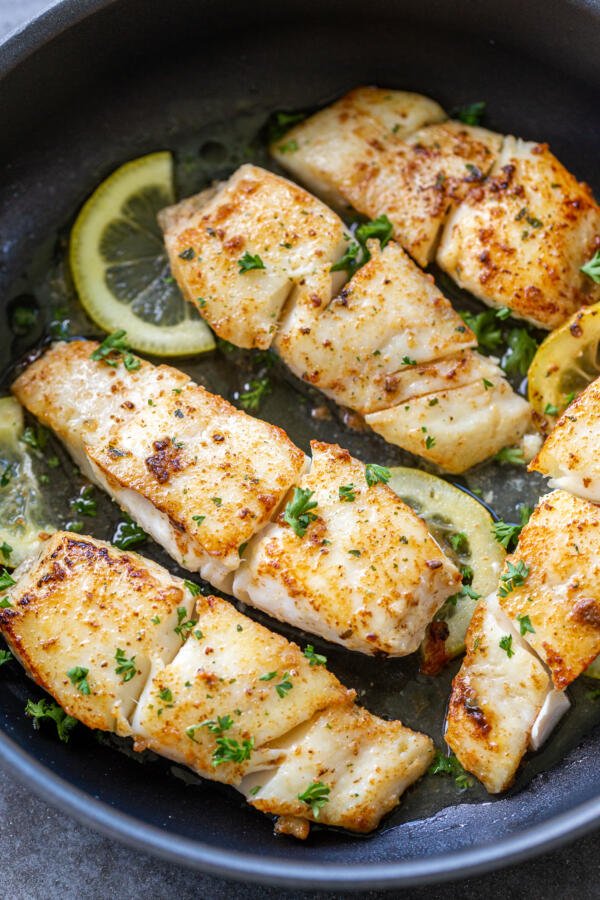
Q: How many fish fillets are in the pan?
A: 5